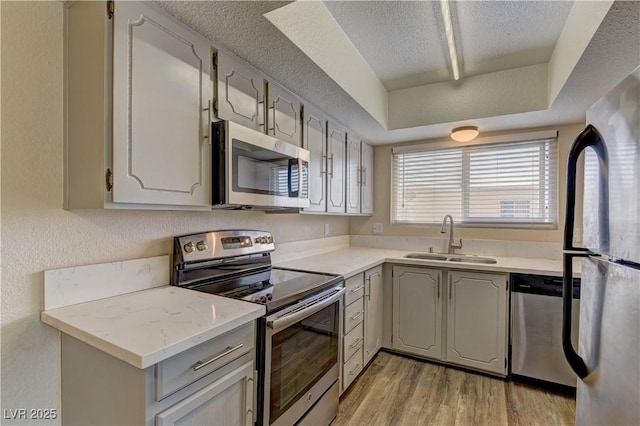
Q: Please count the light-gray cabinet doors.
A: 11